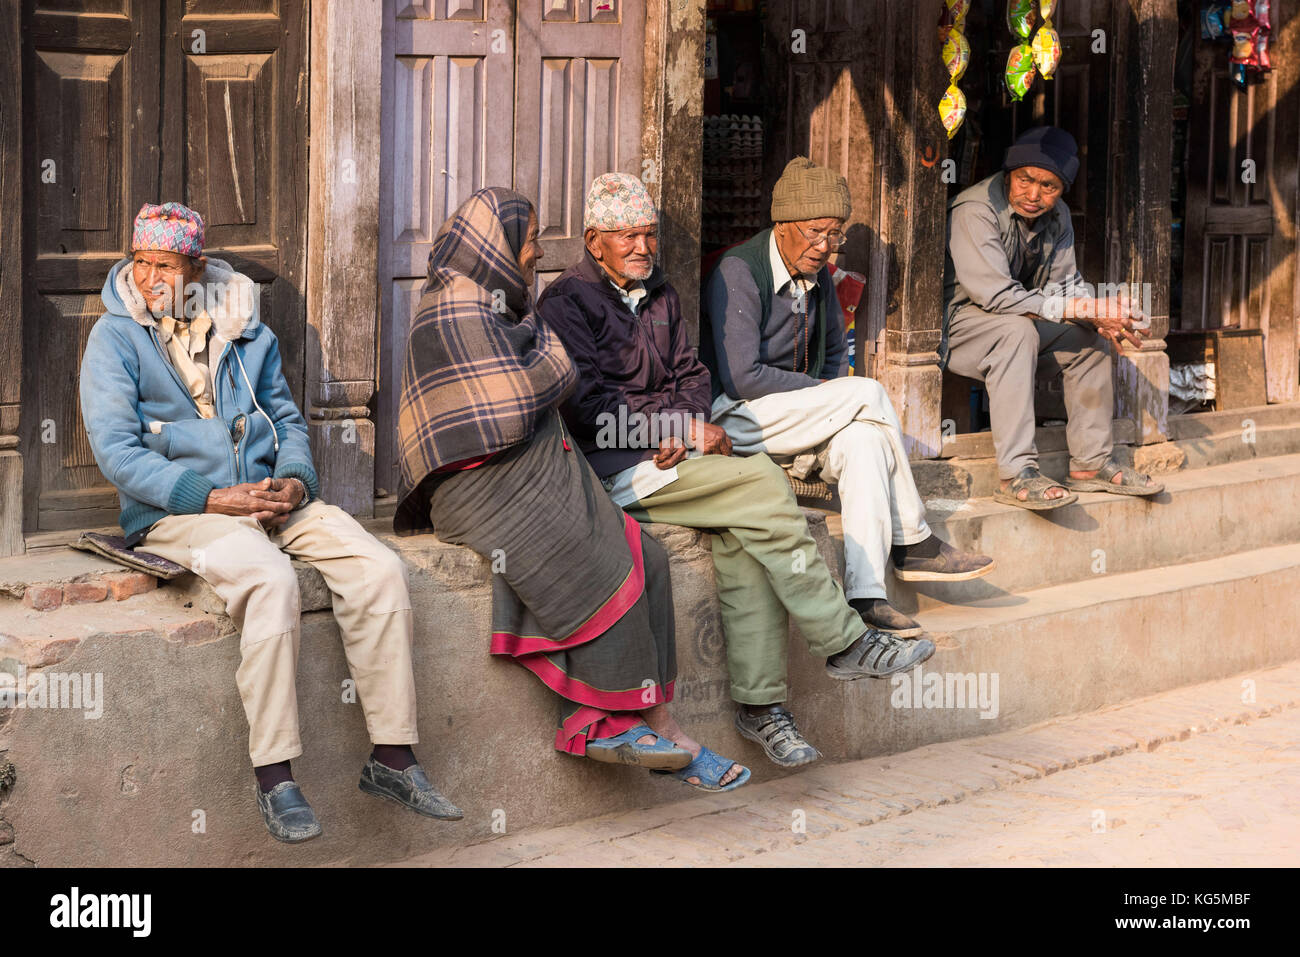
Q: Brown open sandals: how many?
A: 2